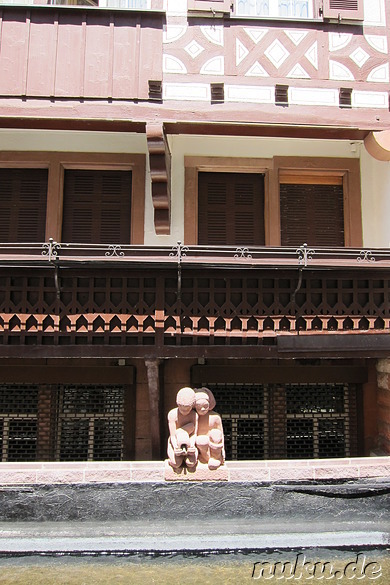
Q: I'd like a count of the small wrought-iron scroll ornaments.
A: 6